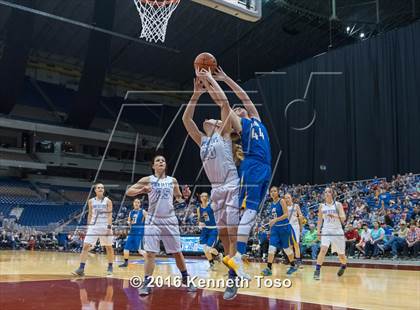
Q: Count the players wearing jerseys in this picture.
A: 9